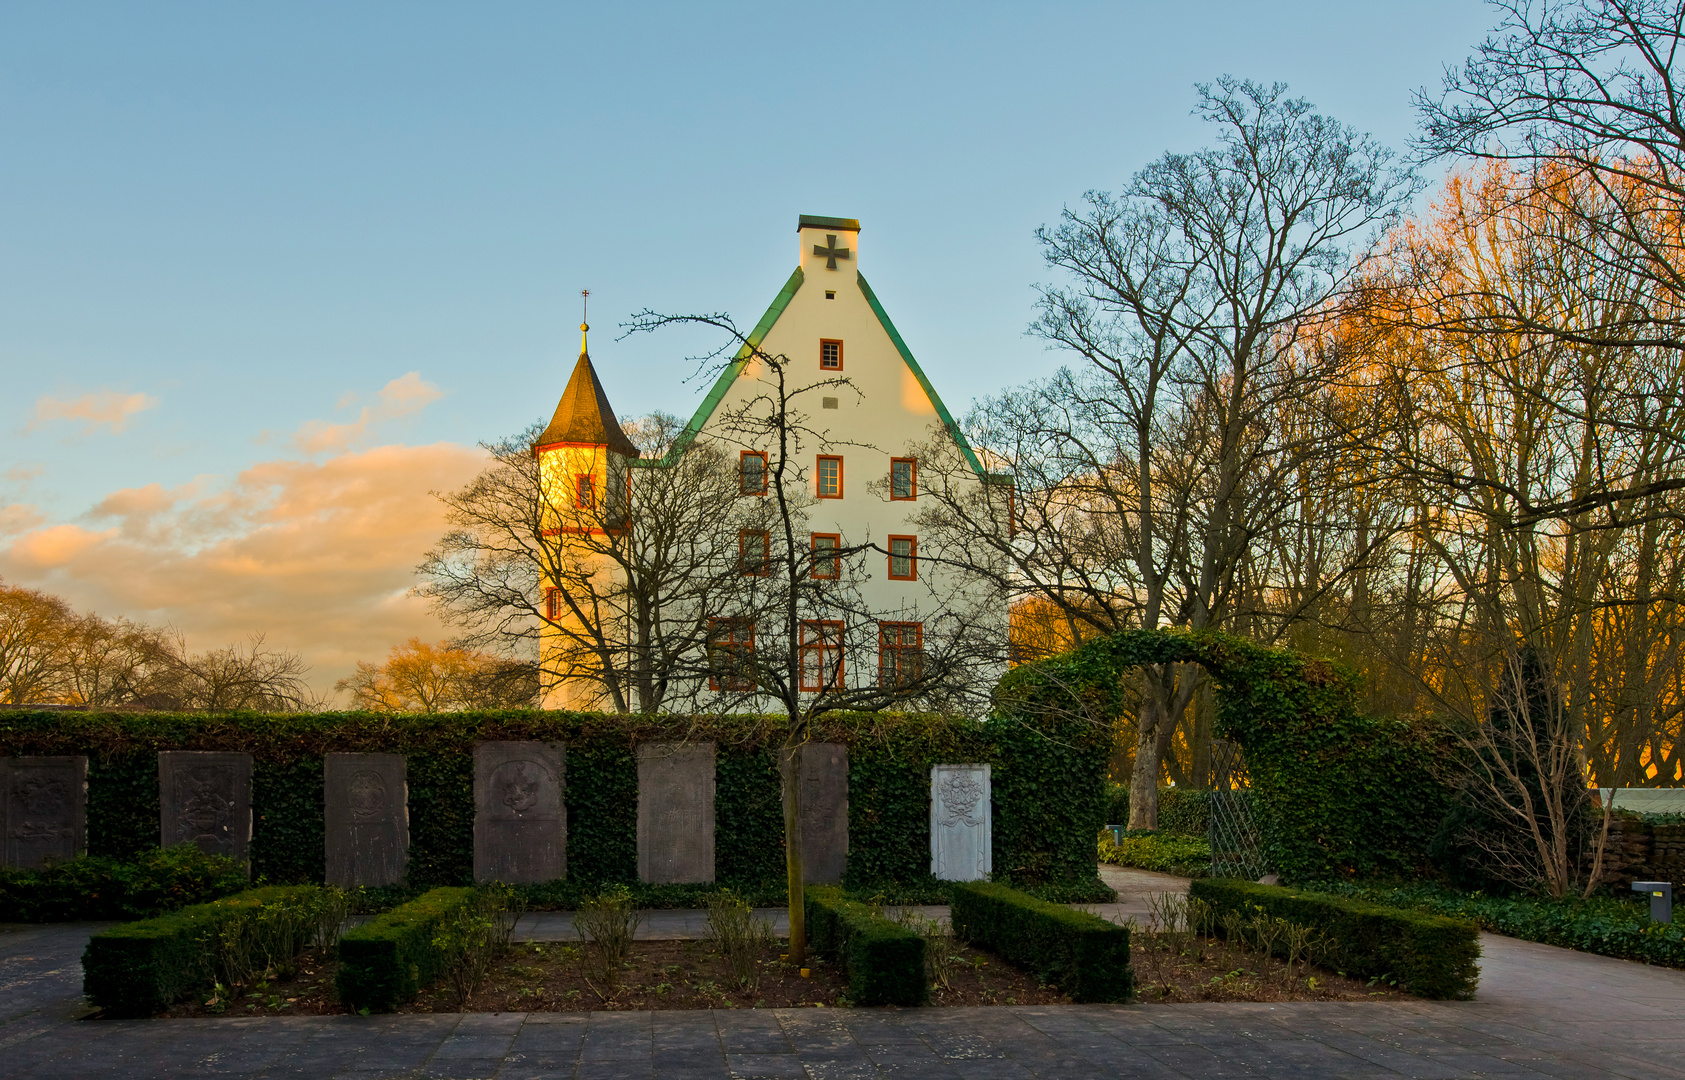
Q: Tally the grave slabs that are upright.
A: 7